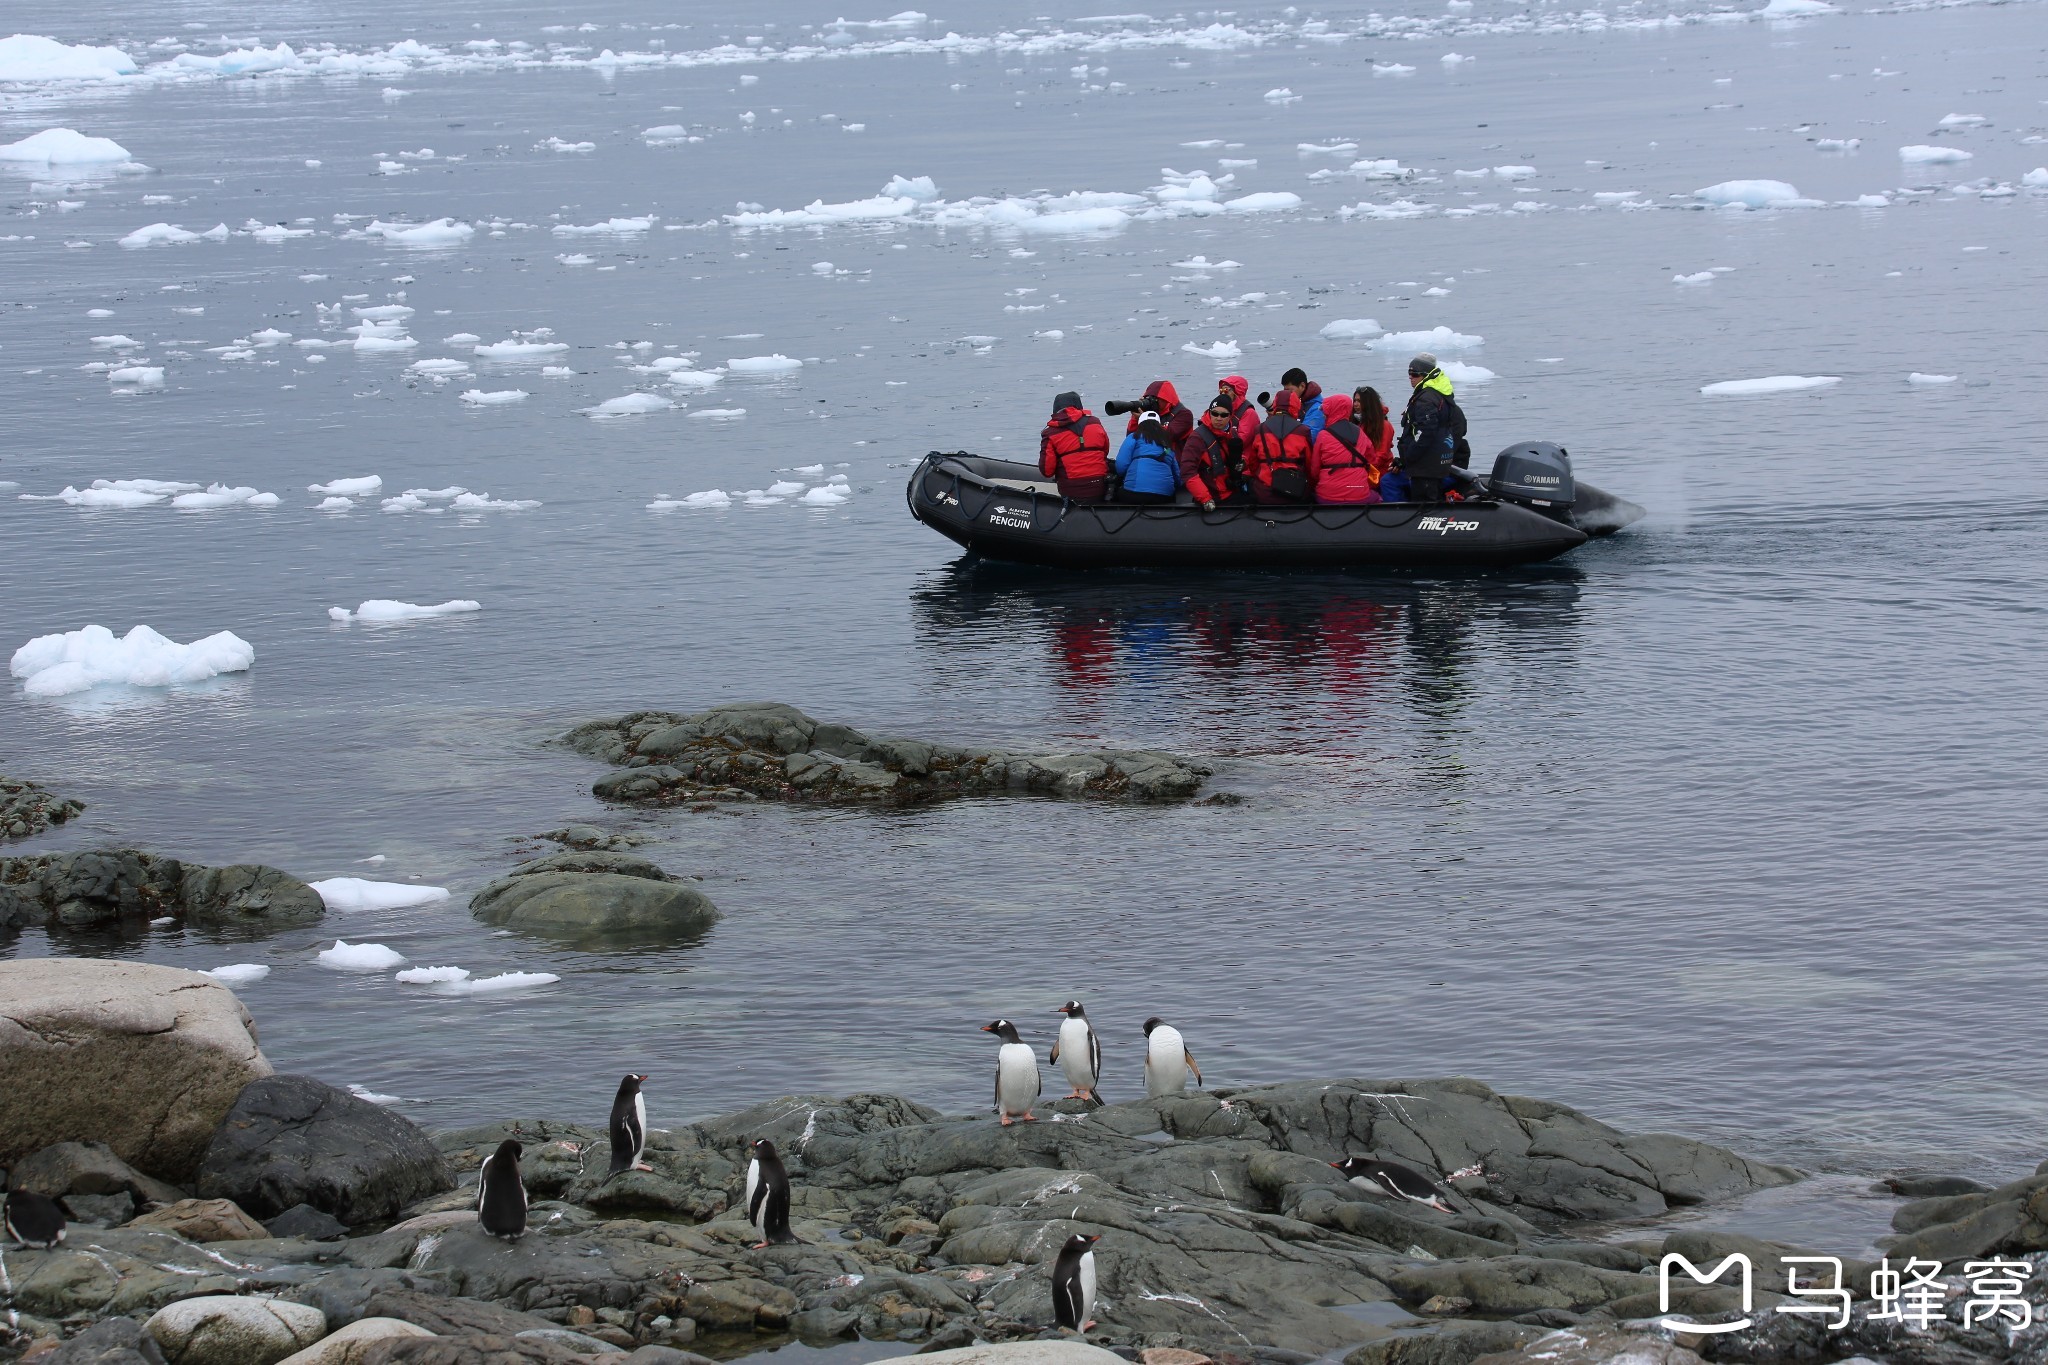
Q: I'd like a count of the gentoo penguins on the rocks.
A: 9